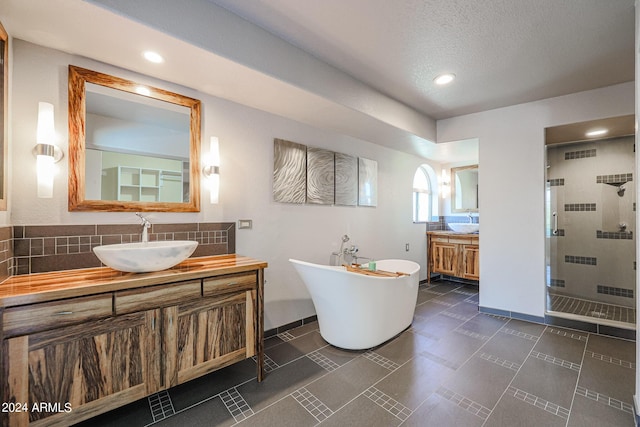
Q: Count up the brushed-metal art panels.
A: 4